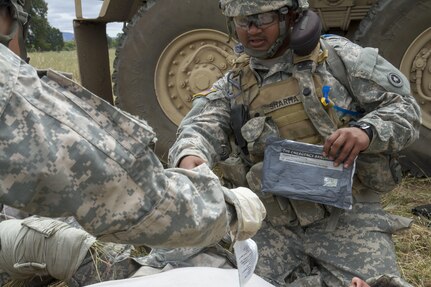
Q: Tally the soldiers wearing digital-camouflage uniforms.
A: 2